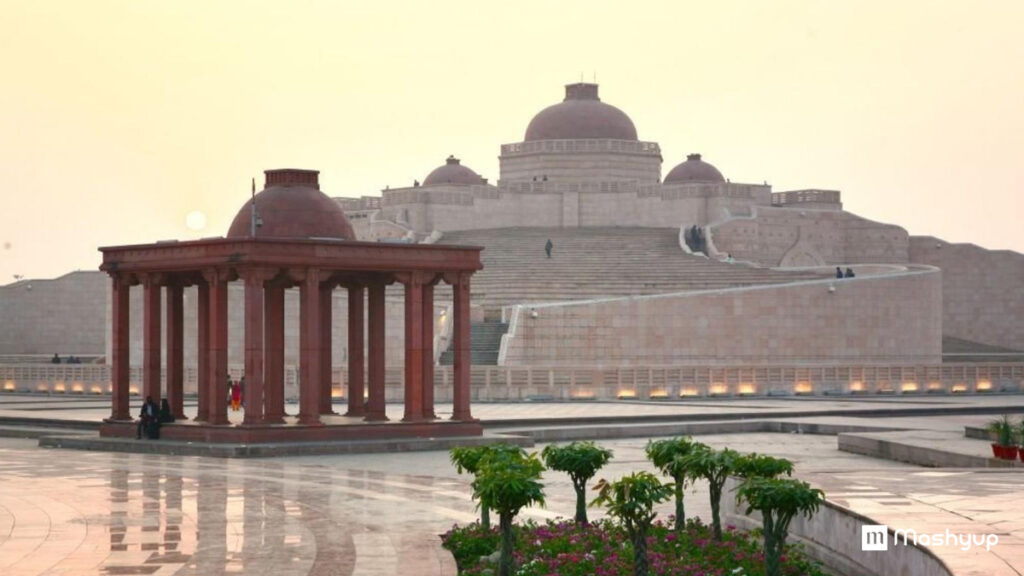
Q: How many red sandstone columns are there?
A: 14